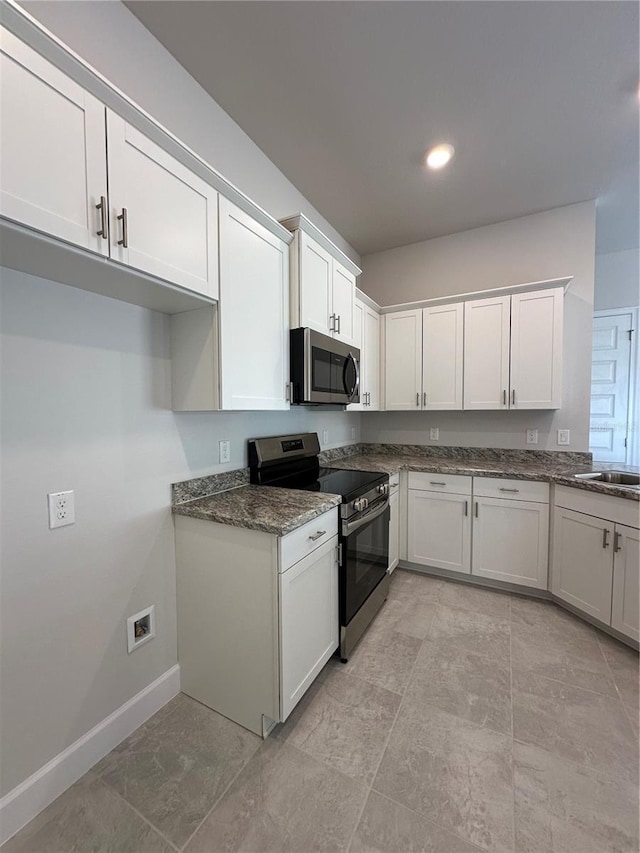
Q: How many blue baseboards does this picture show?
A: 0